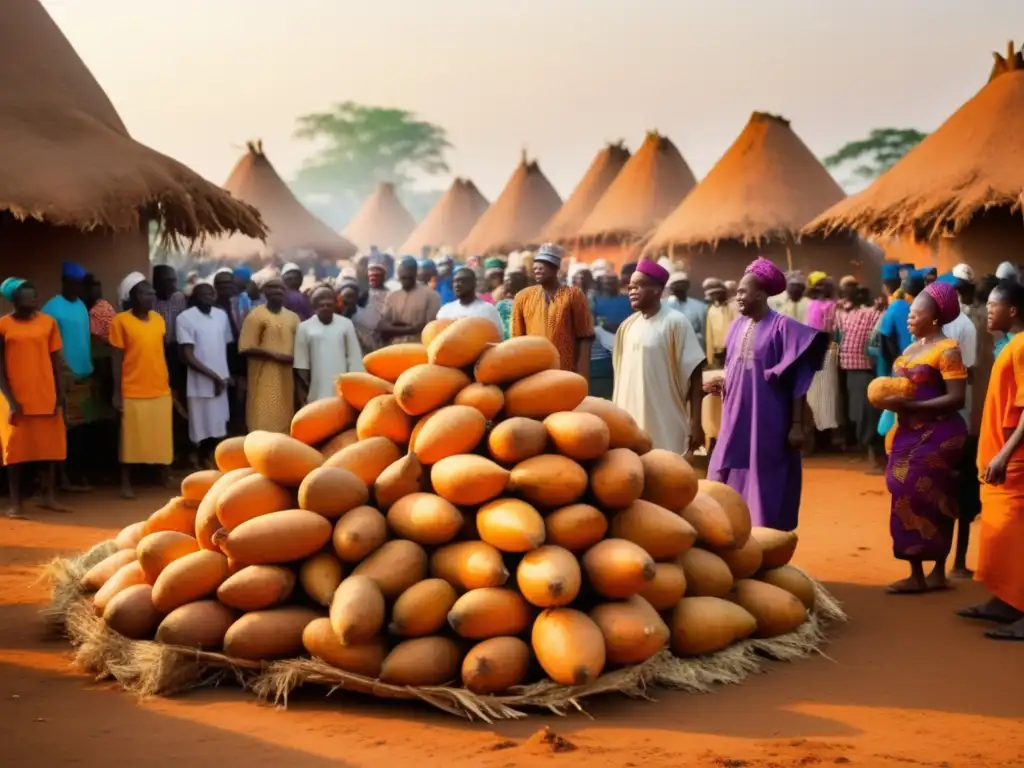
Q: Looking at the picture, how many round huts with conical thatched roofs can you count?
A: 9